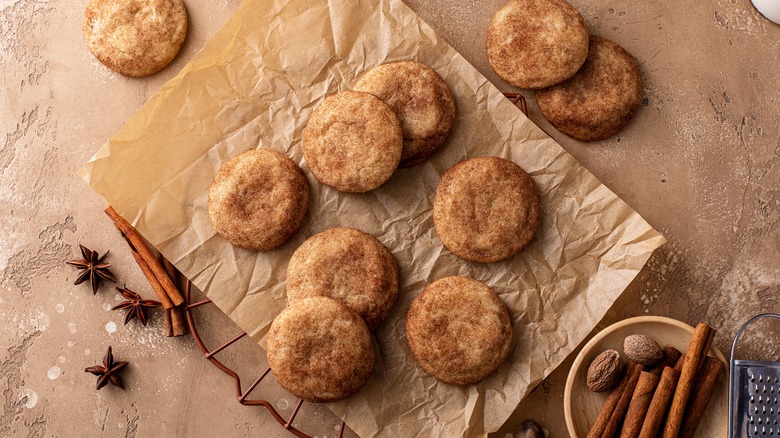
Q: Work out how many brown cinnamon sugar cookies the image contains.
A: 10